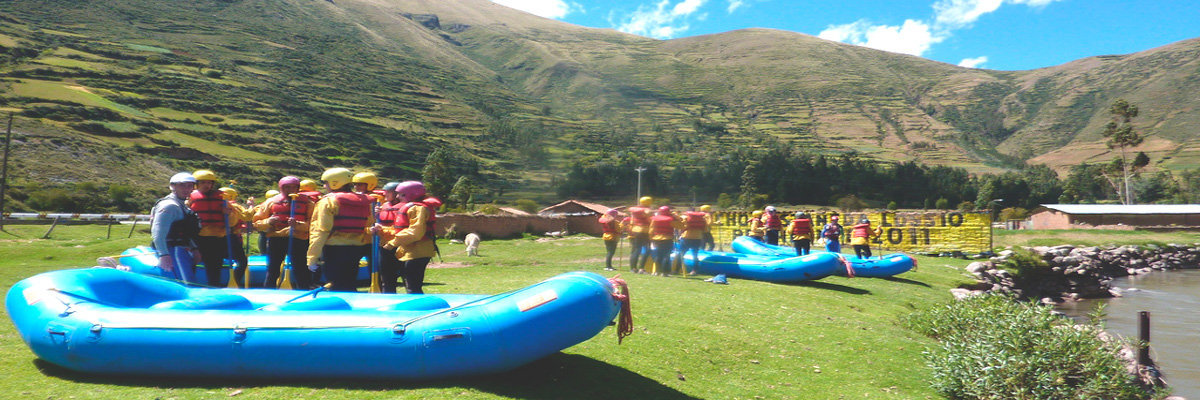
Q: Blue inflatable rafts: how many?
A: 4